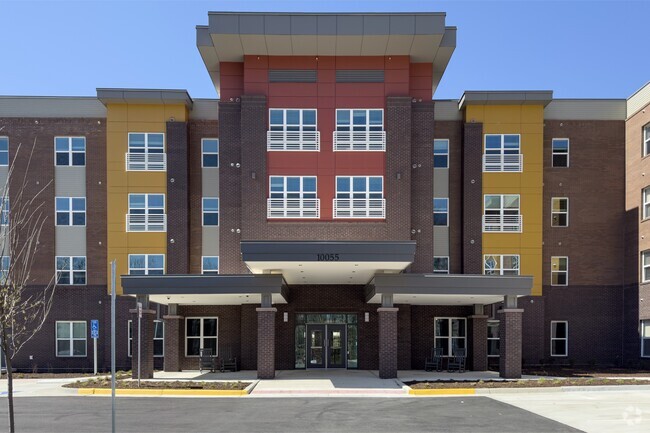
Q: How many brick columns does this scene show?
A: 6